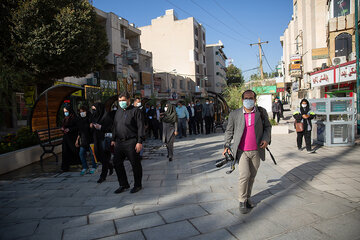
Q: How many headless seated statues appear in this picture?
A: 0